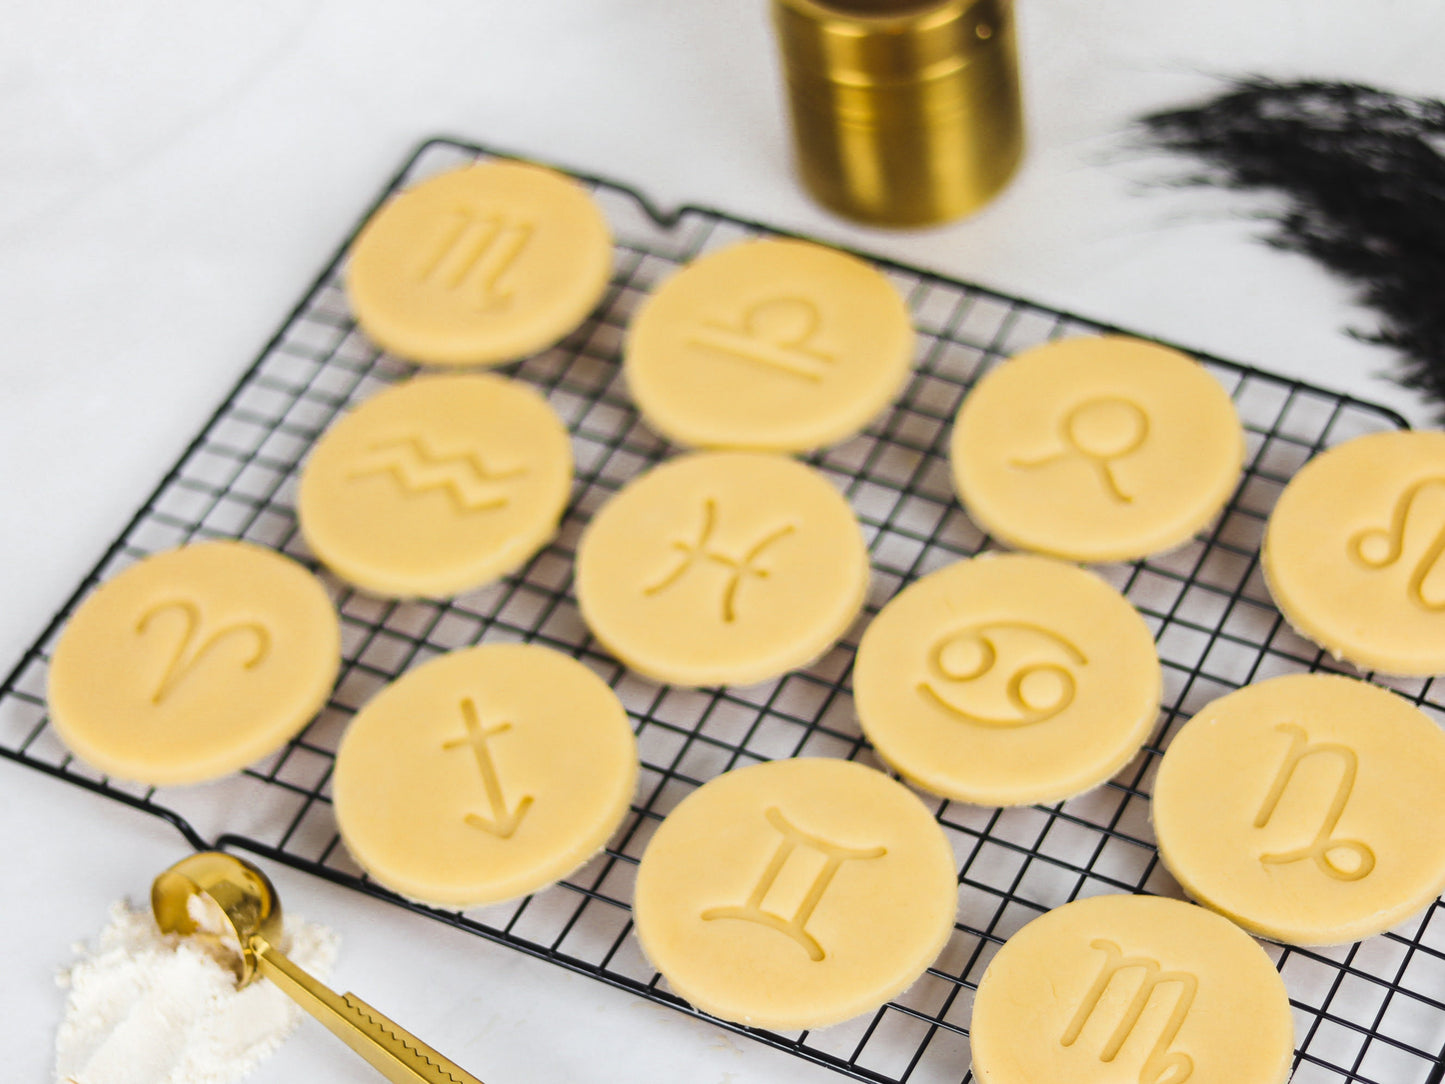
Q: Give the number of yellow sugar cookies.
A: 12